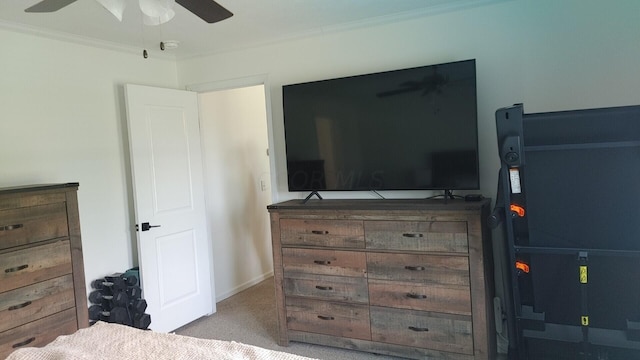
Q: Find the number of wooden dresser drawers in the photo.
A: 12